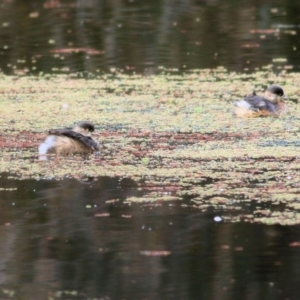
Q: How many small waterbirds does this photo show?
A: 2